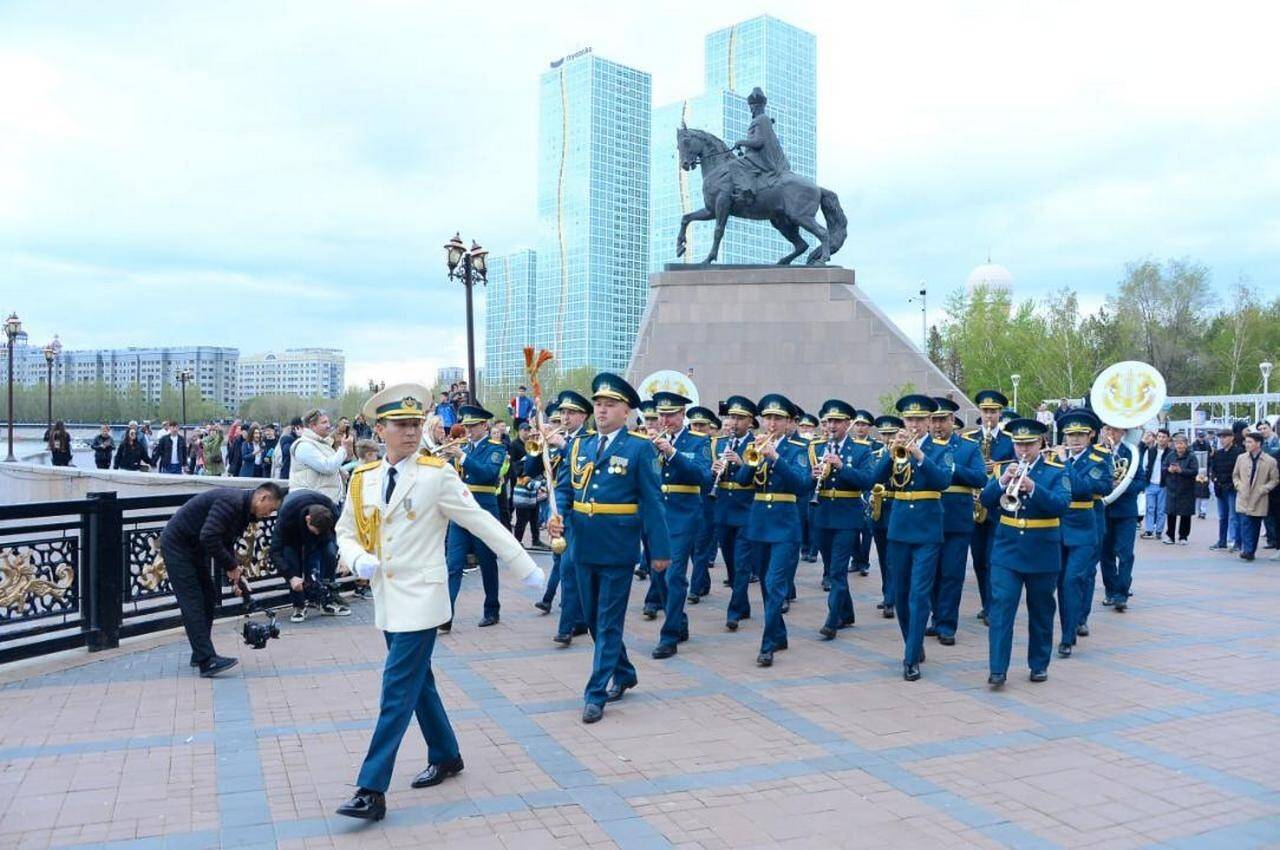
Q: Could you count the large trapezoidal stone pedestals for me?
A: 1